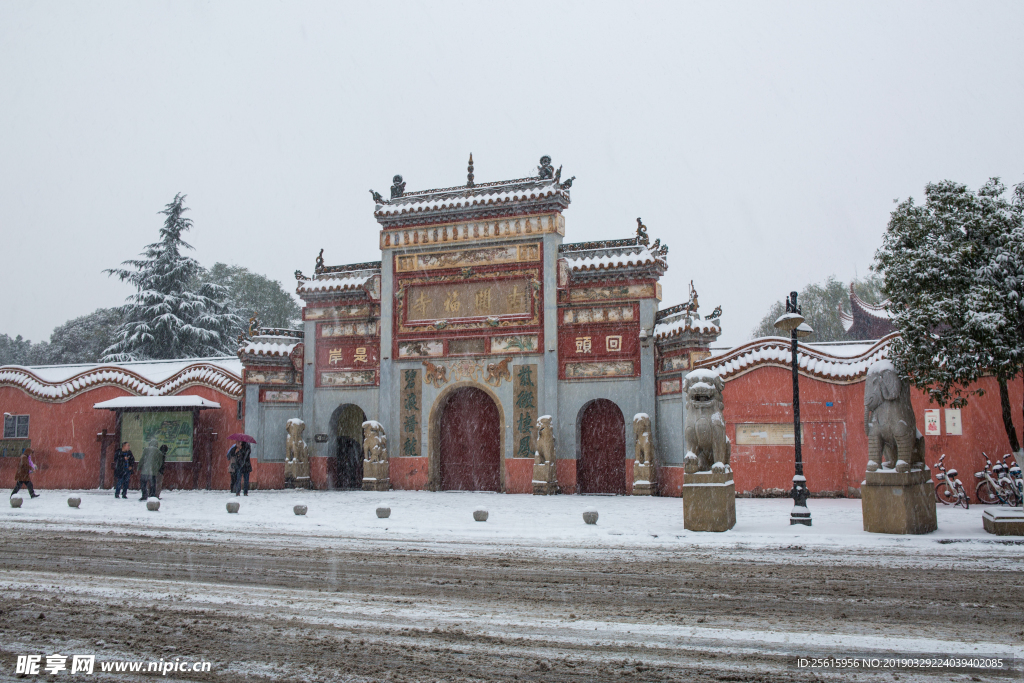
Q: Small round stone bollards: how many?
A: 8